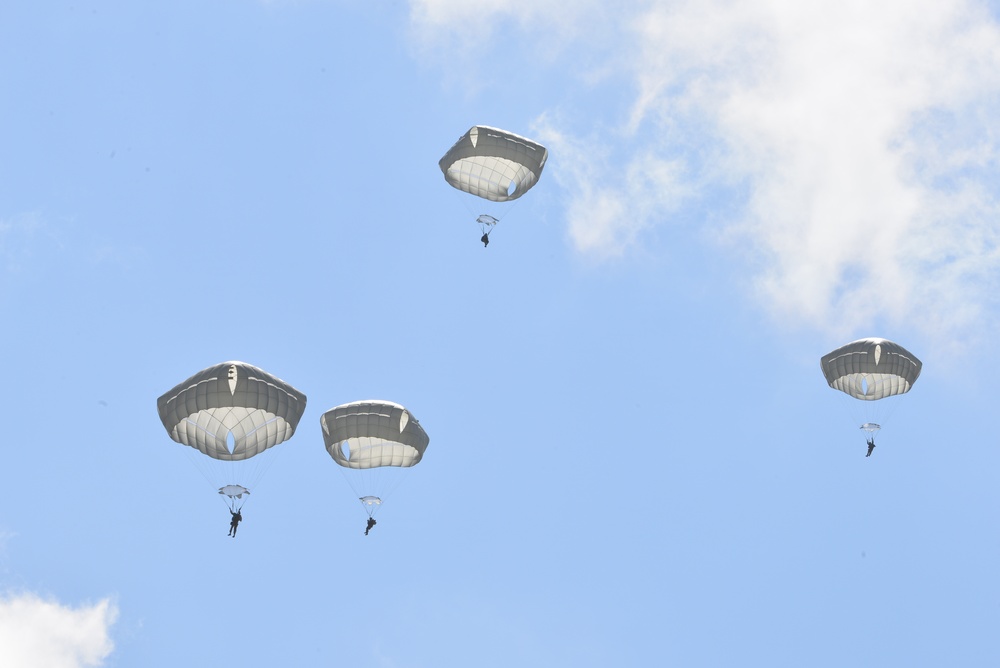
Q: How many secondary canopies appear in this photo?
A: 4